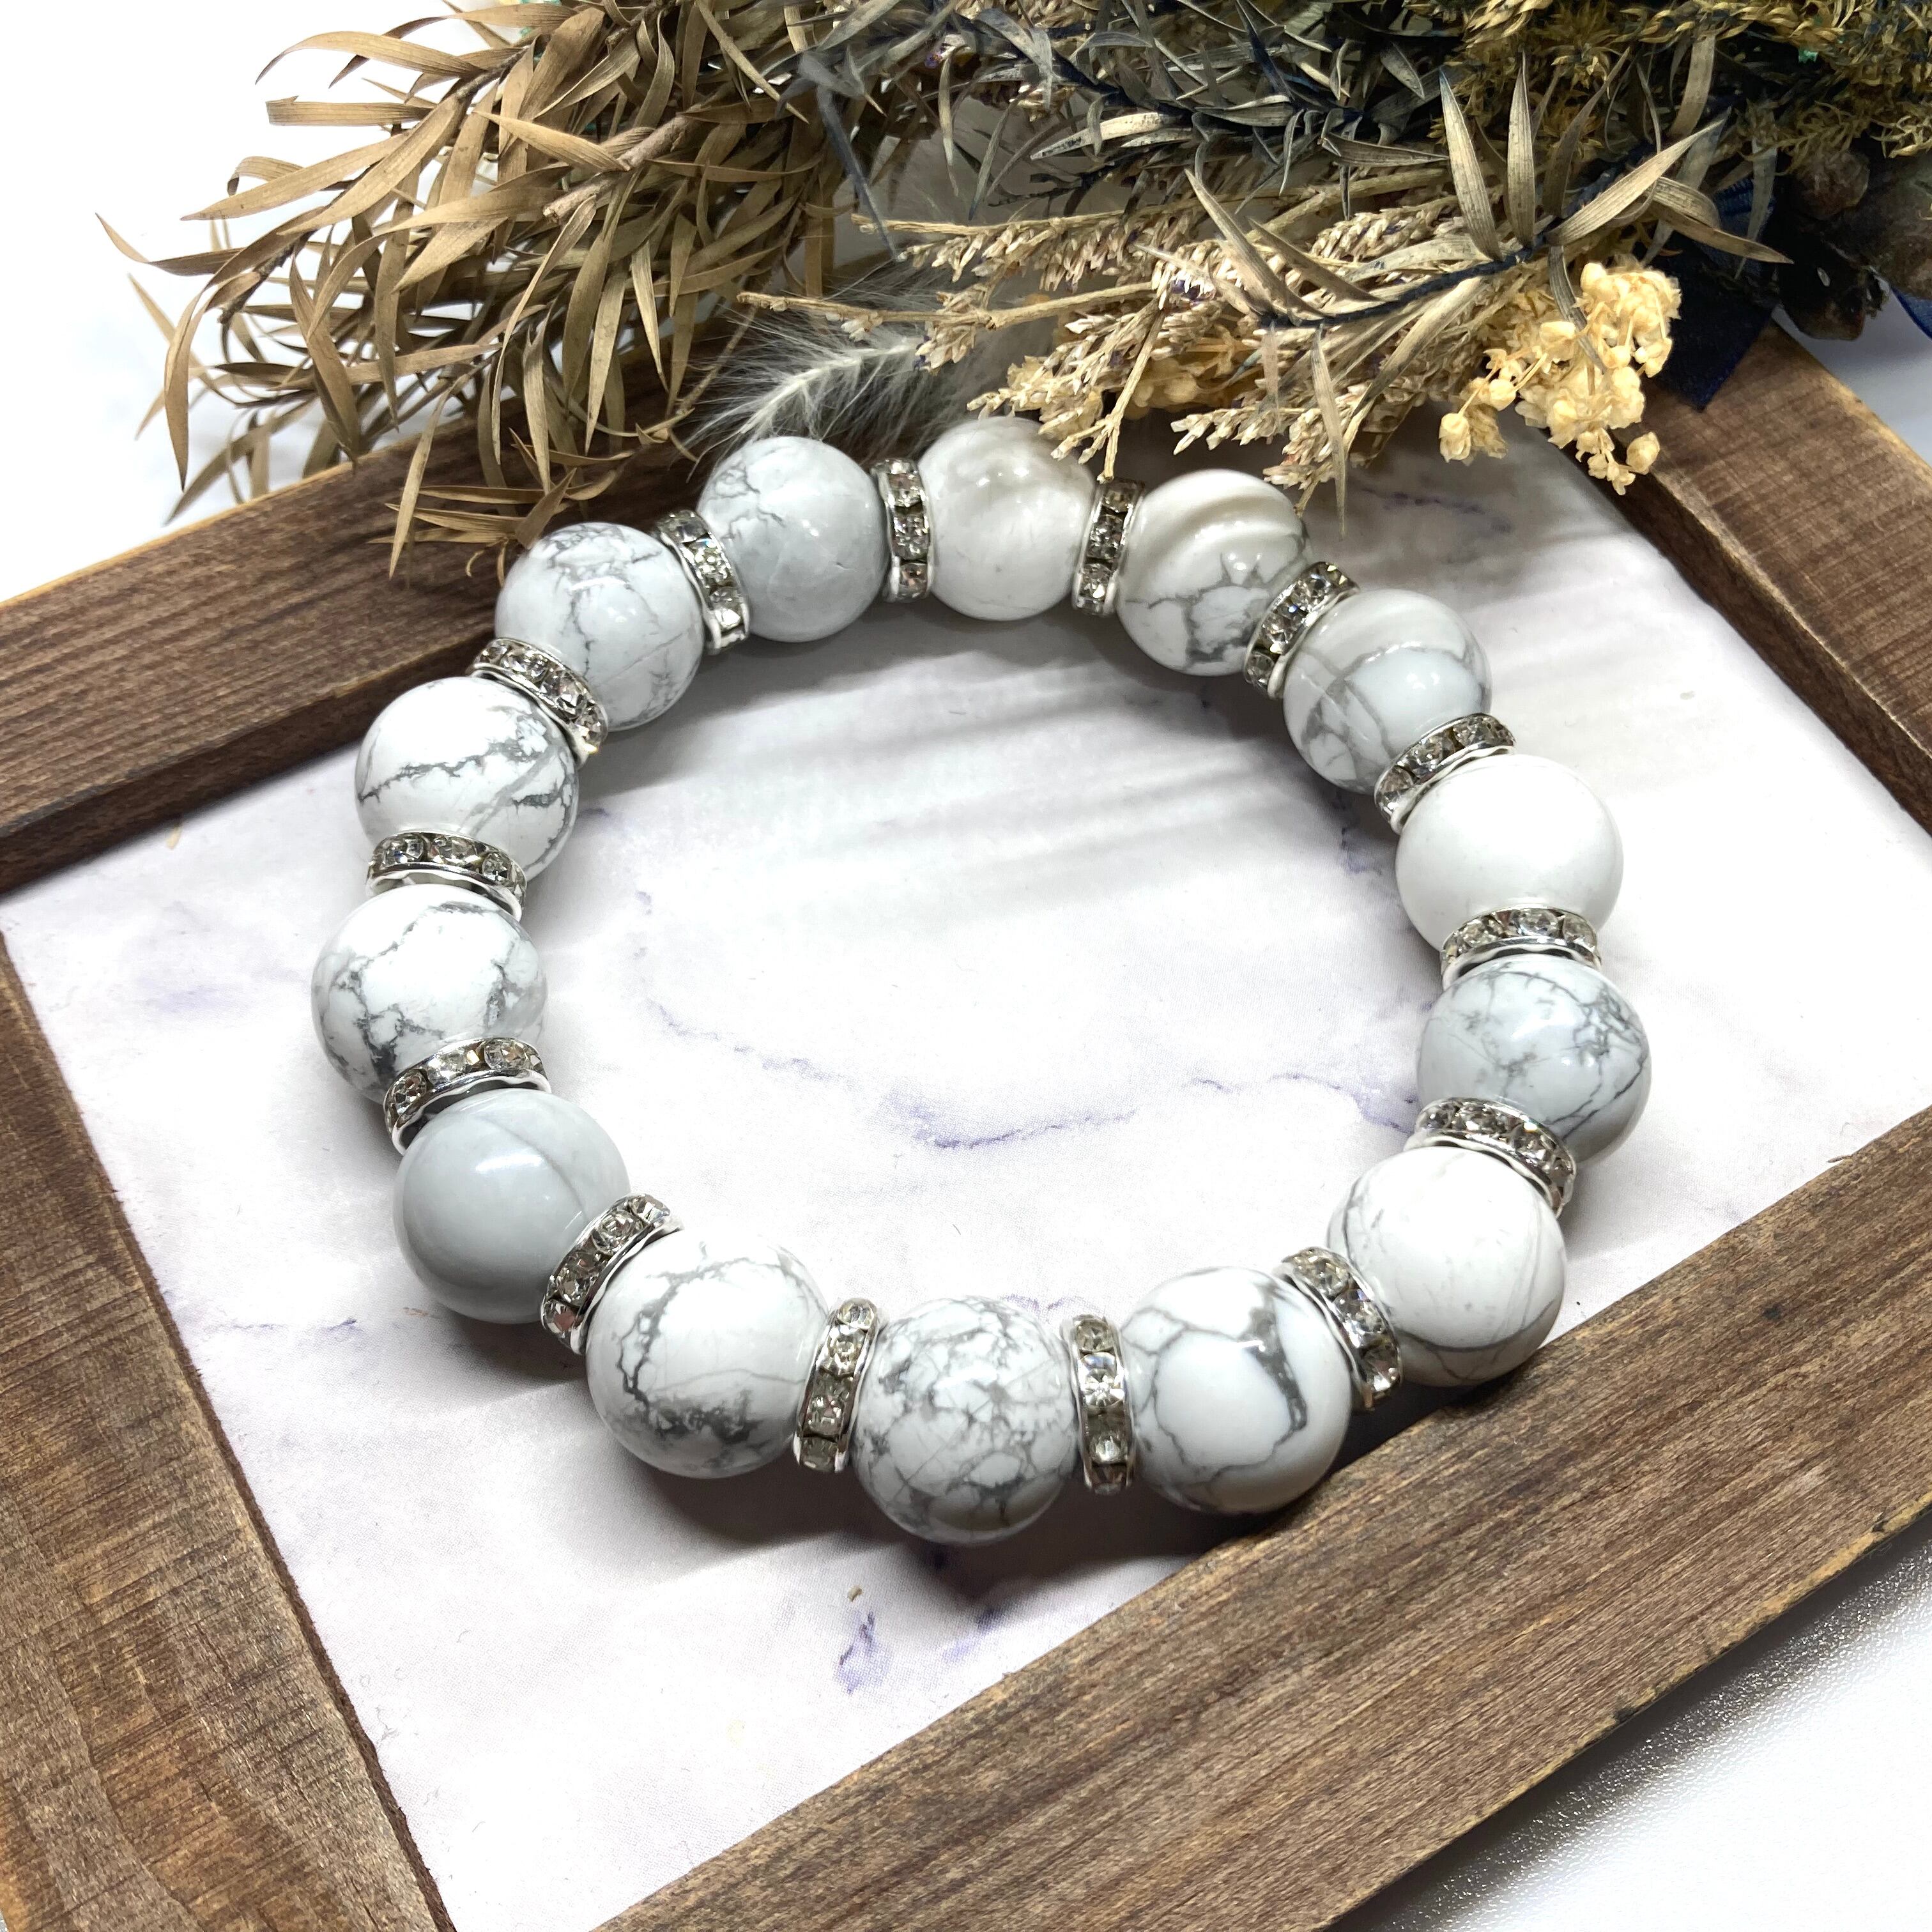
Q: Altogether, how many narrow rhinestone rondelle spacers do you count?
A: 14